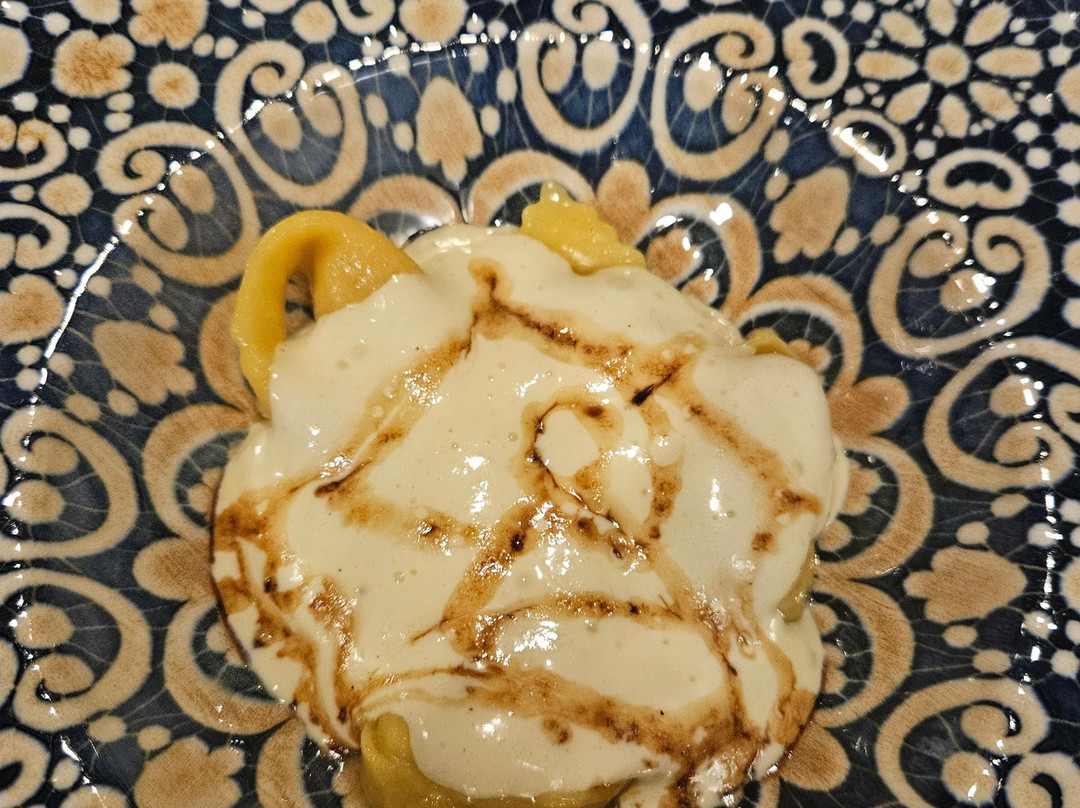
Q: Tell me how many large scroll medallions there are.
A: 9